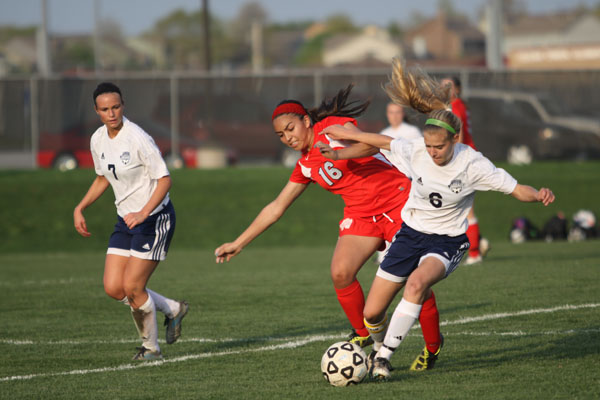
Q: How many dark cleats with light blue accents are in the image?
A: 2